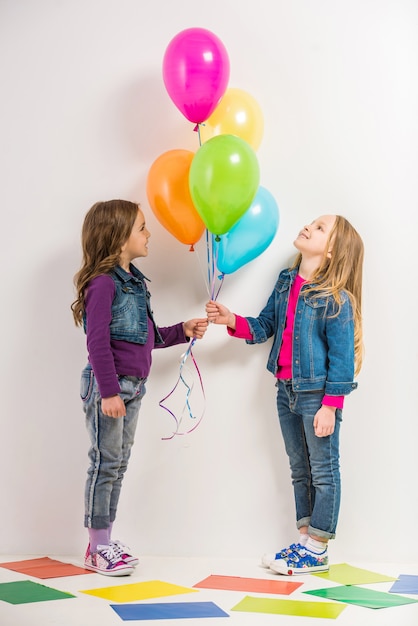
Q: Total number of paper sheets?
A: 9